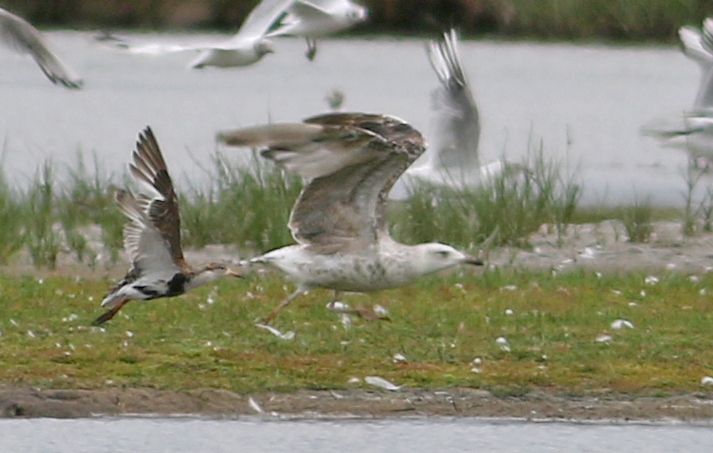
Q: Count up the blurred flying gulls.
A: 5